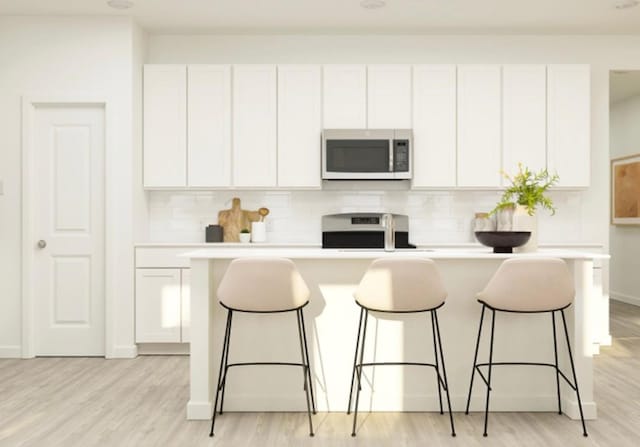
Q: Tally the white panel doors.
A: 1